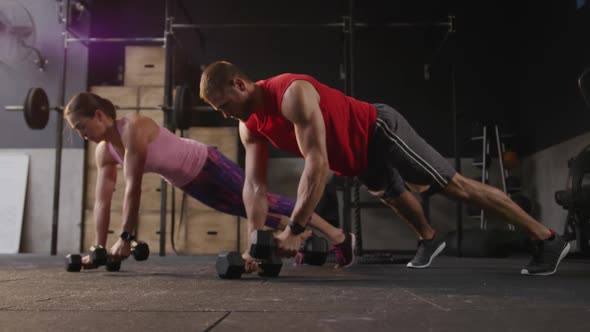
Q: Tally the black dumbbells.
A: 4